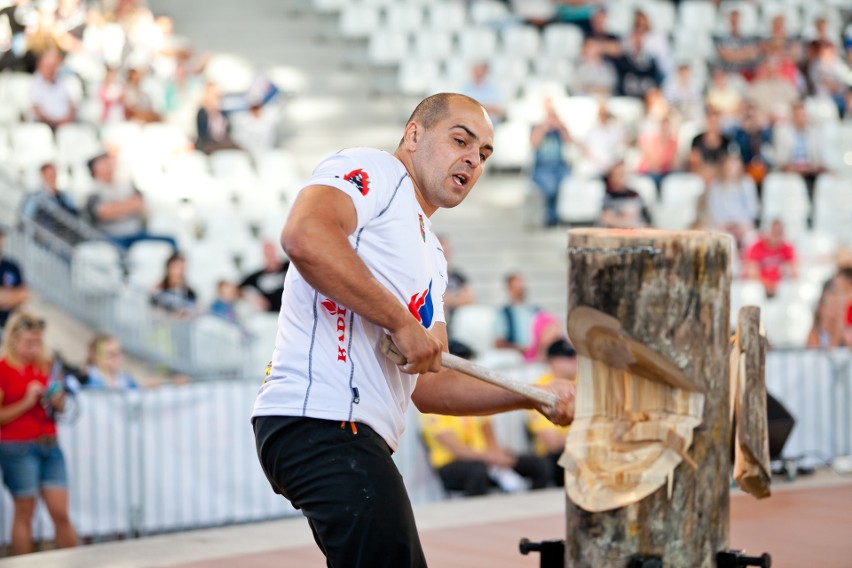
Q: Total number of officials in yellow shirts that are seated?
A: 2